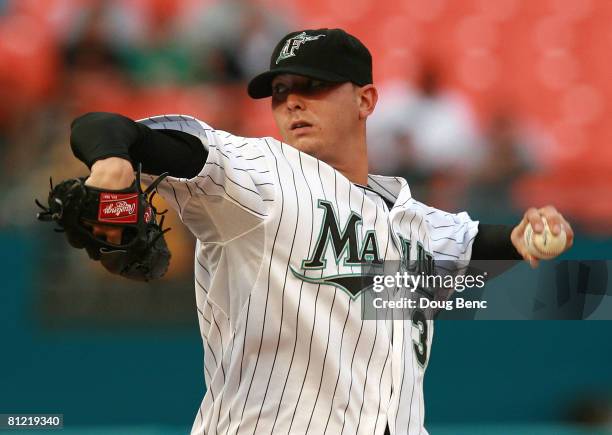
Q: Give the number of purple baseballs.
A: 0